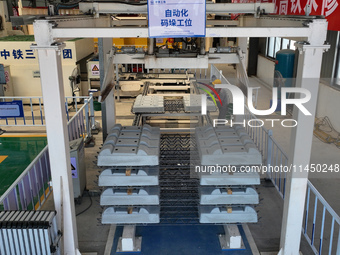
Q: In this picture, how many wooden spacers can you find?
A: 6